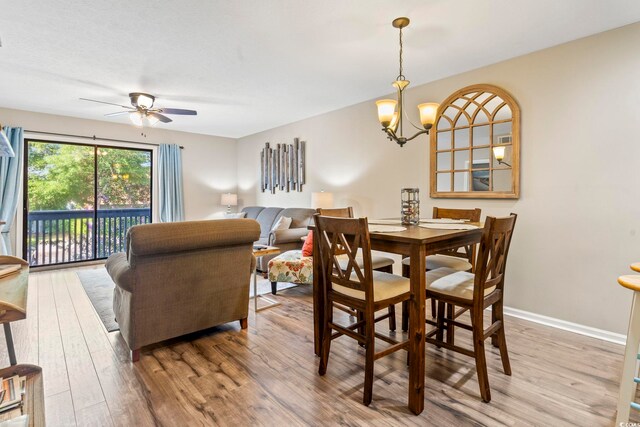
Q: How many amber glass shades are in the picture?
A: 3